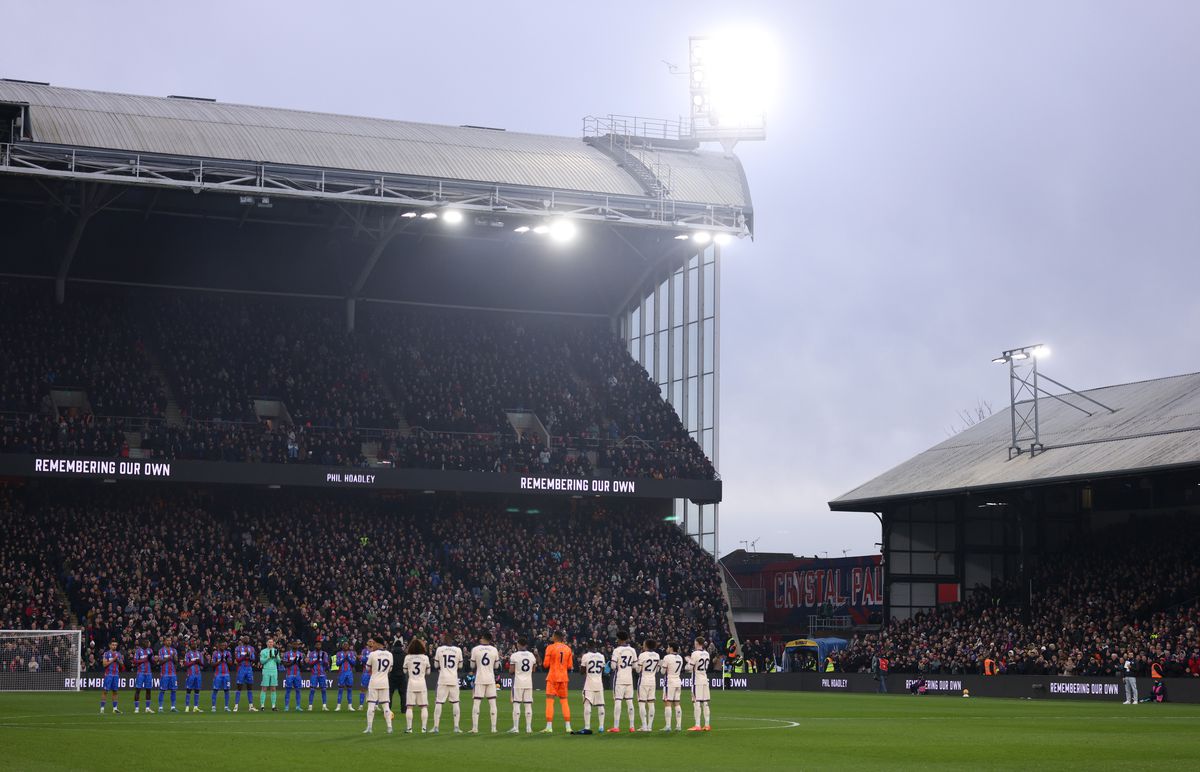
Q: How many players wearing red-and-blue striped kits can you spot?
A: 10